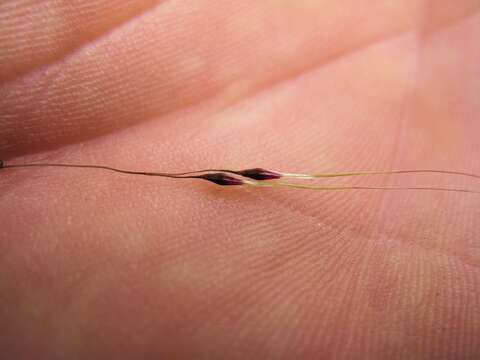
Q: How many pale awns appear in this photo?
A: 2